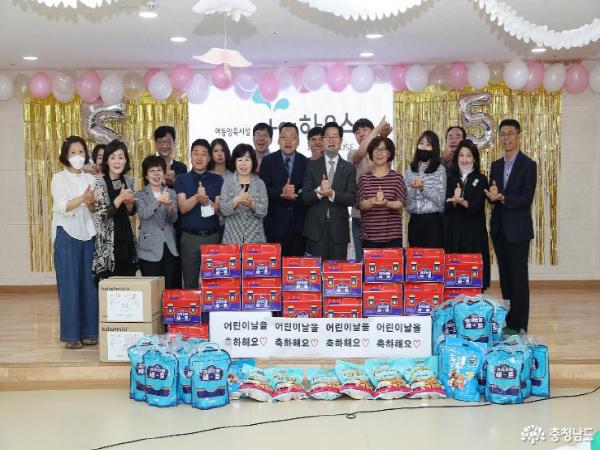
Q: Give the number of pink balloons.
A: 12